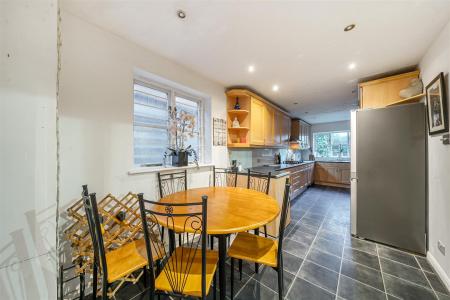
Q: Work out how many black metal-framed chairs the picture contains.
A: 6